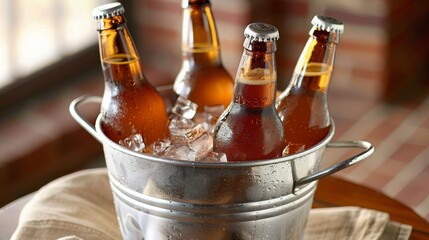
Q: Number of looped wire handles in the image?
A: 2